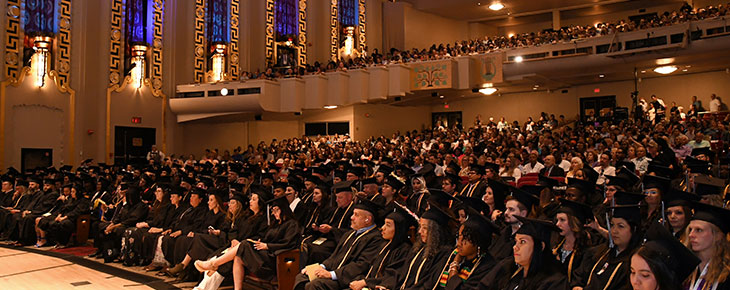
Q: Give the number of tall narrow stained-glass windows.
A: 5